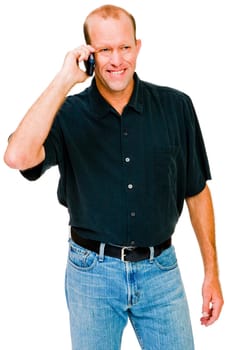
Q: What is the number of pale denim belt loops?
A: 2